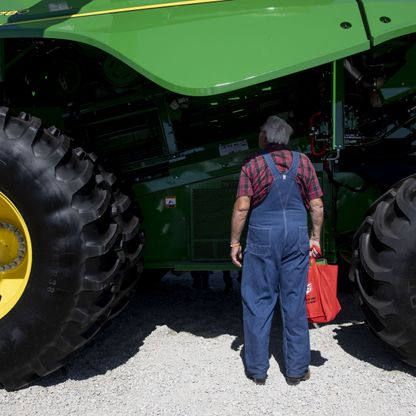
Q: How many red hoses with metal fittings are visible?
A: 2